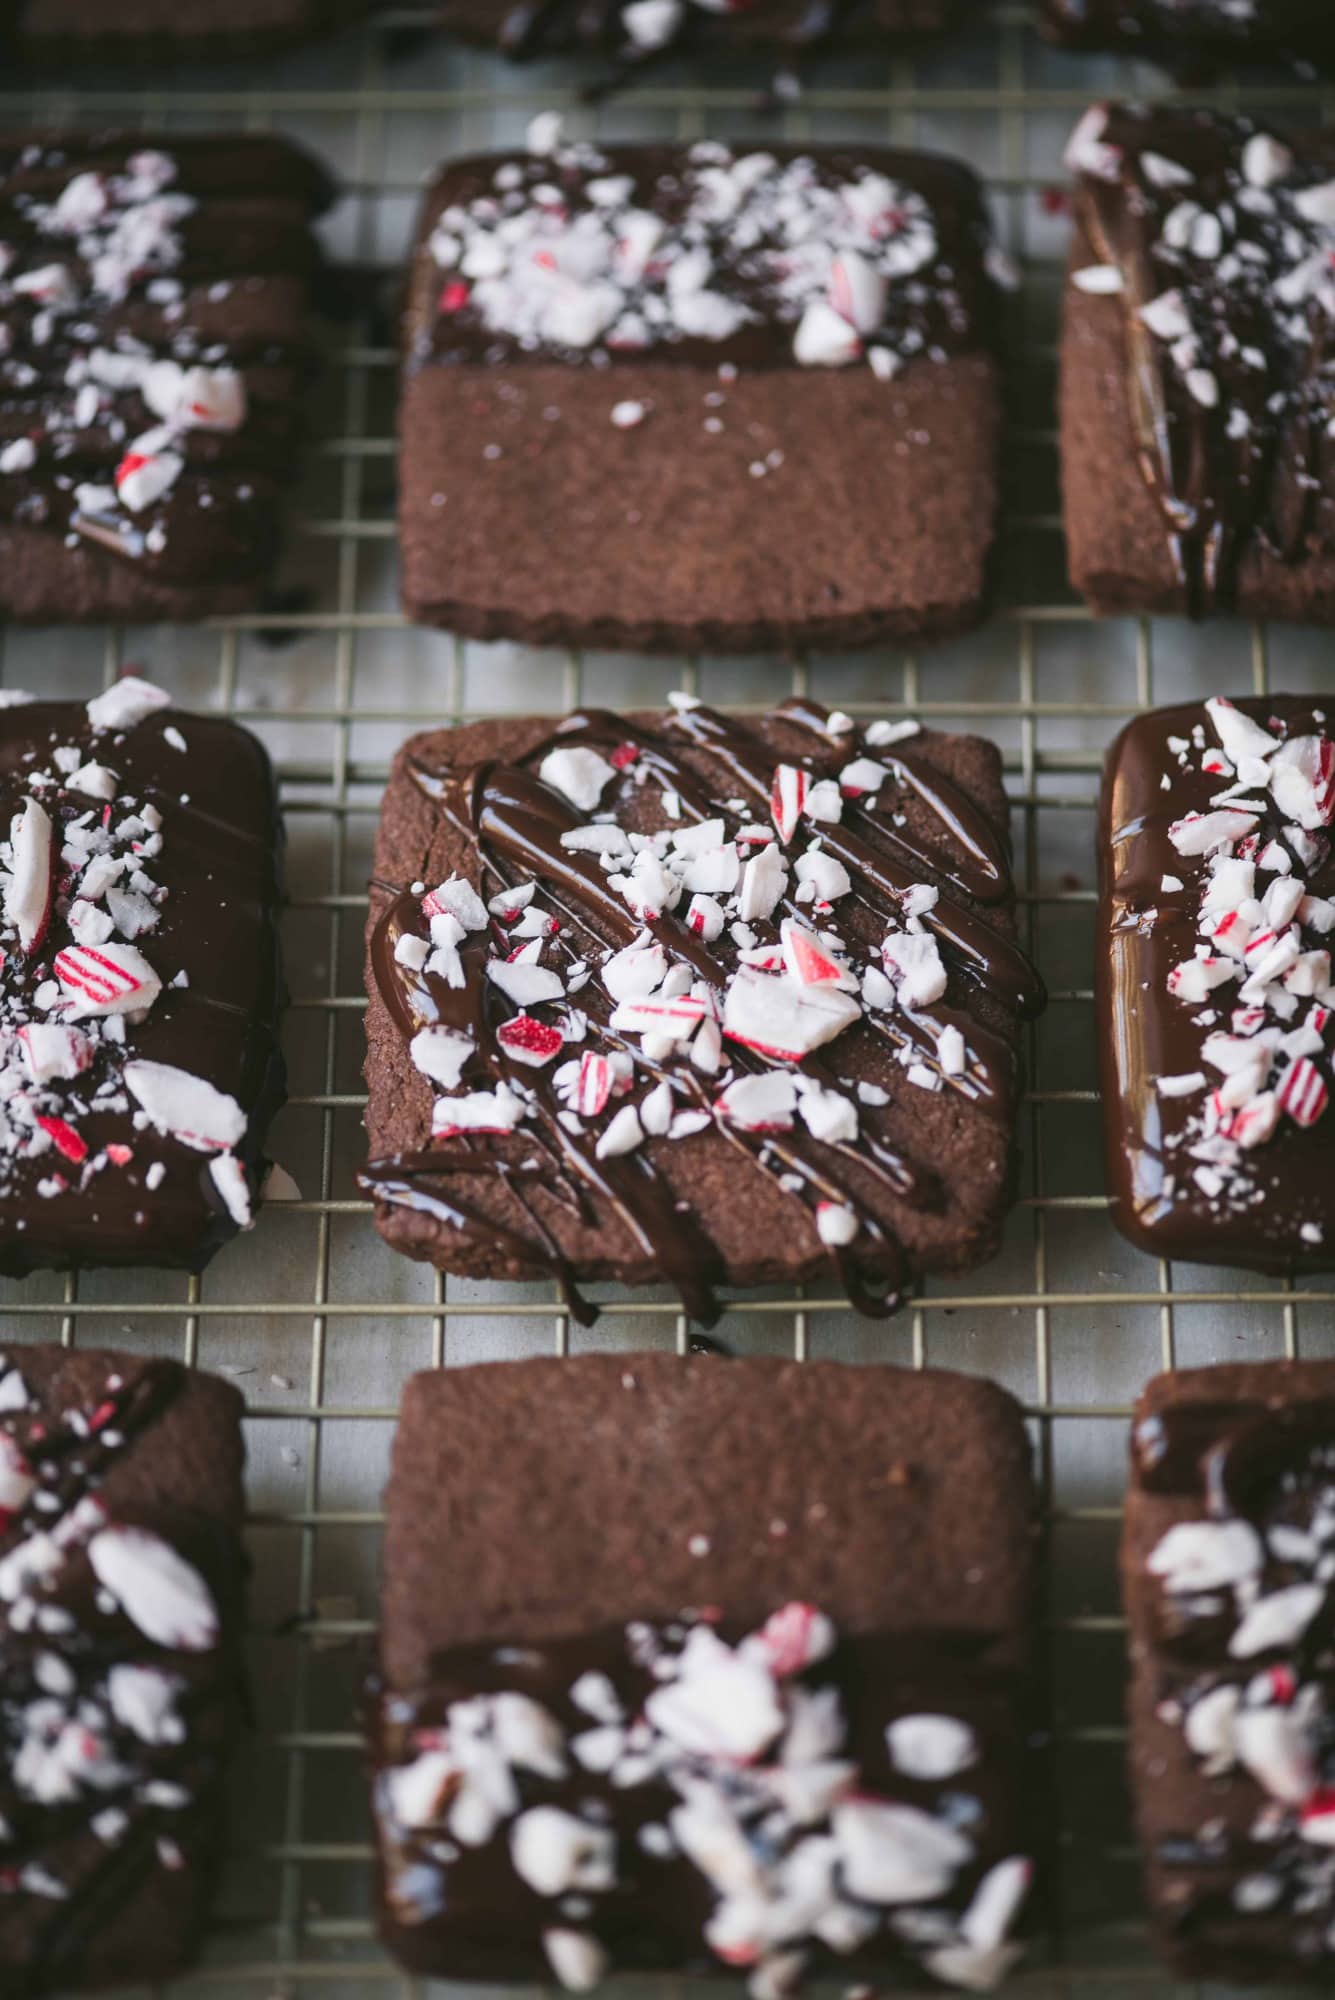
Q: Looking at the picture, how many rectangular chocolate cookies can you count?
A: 12